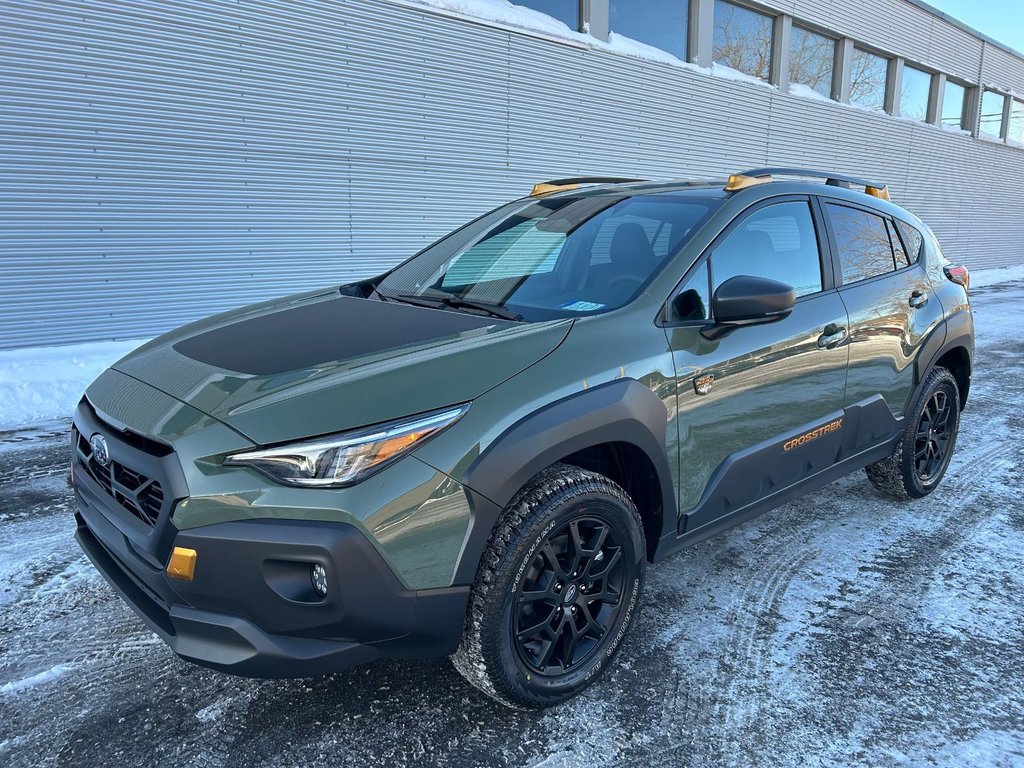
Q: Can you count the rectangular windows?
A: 9